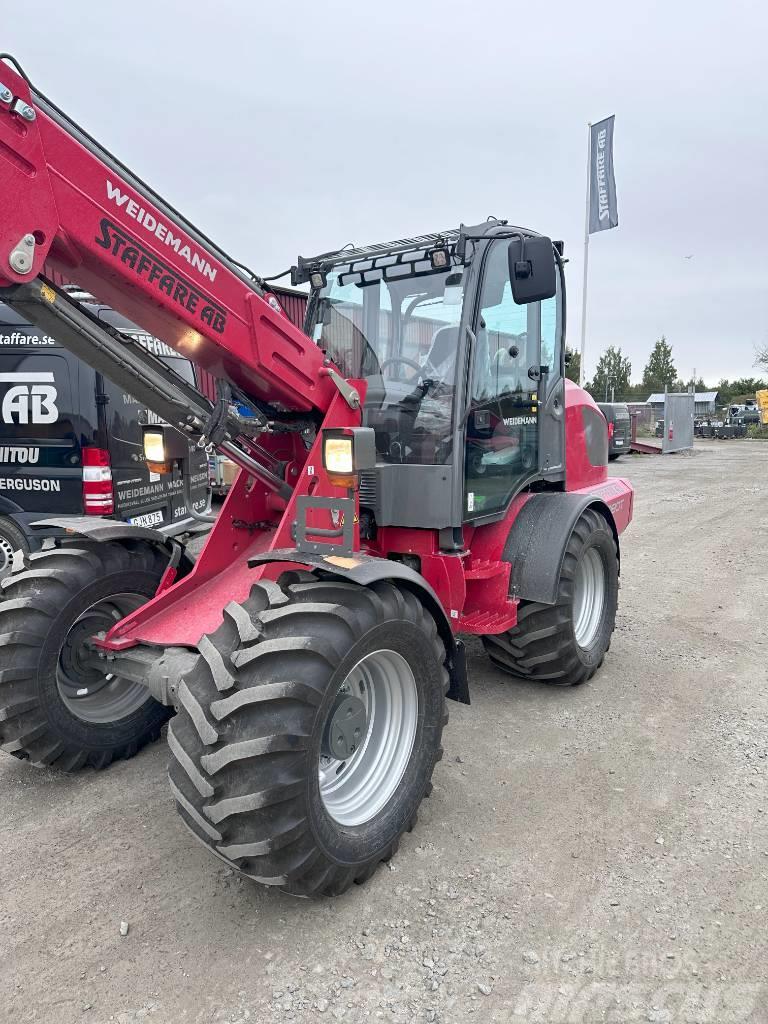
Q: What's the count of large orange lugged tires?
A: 0